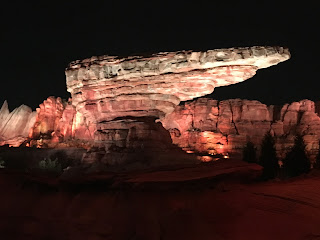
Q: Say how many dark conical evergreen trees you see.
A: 3